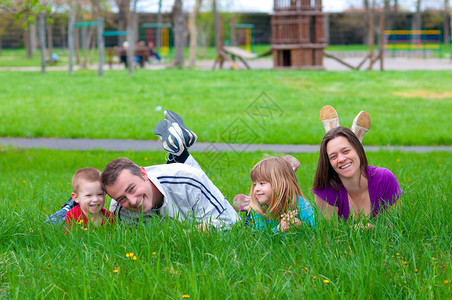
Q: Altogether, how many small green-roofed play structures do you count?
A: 2